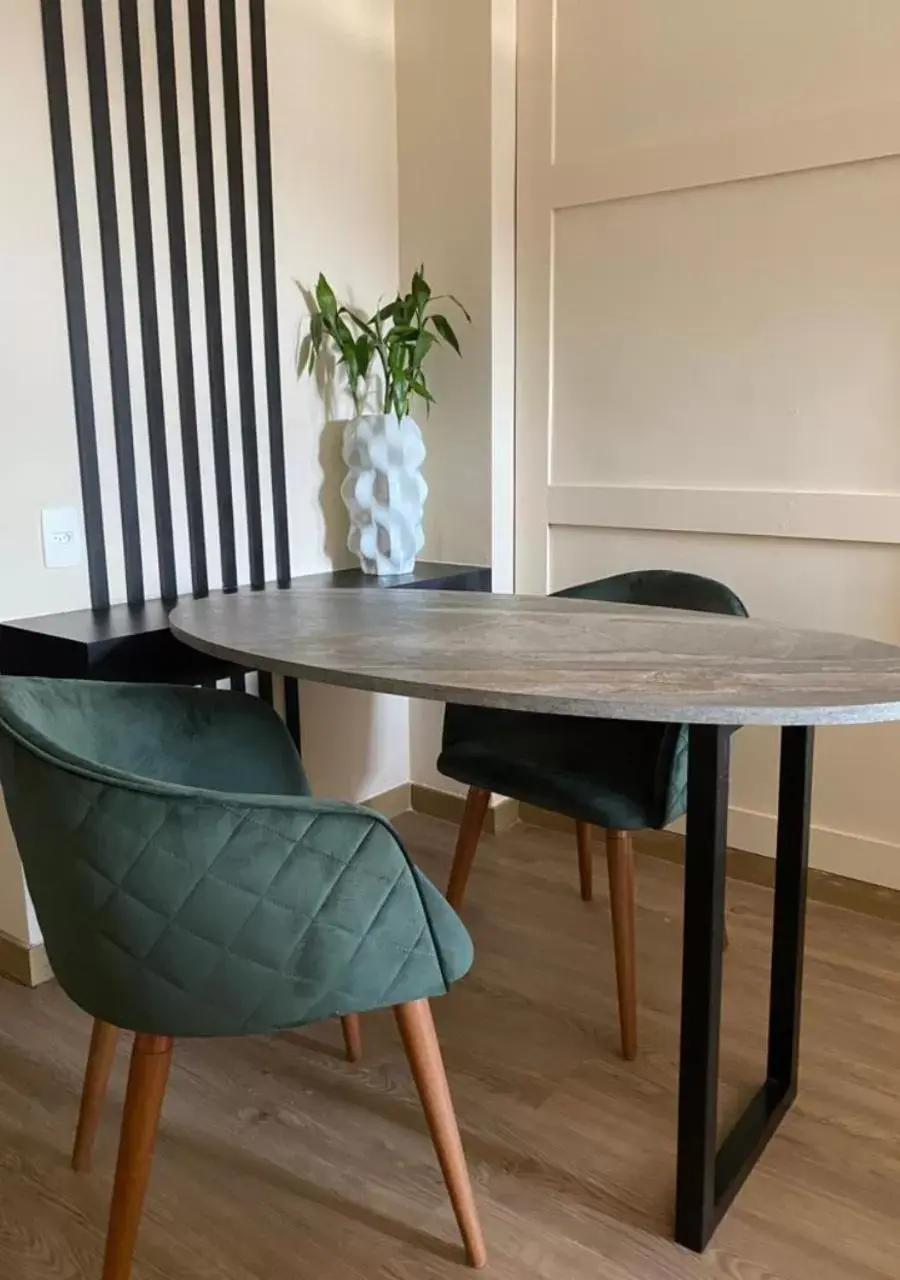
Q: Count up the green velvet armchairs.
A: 2